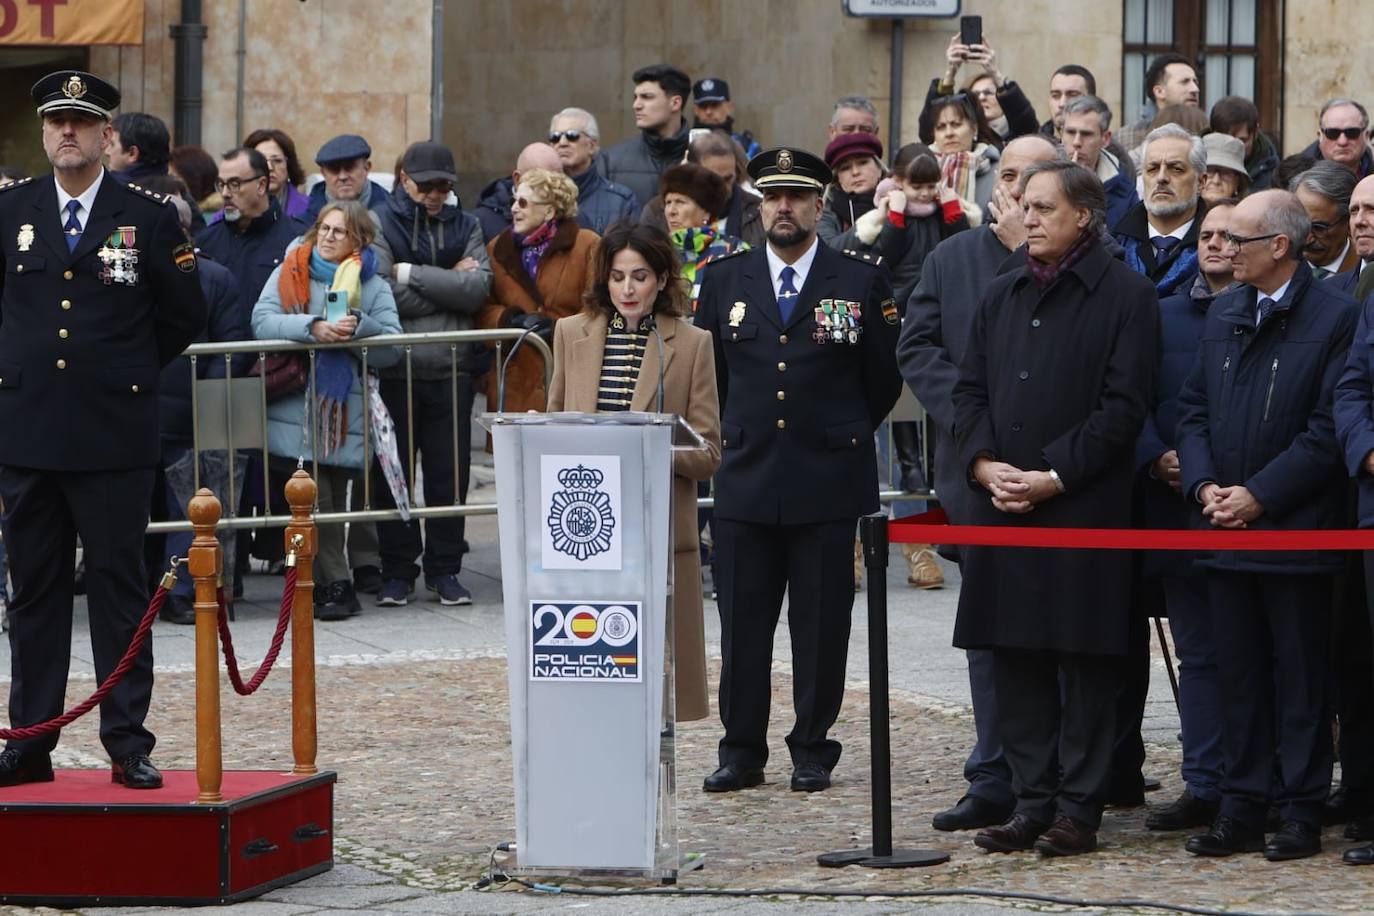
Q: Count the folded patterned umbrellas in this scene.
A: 1